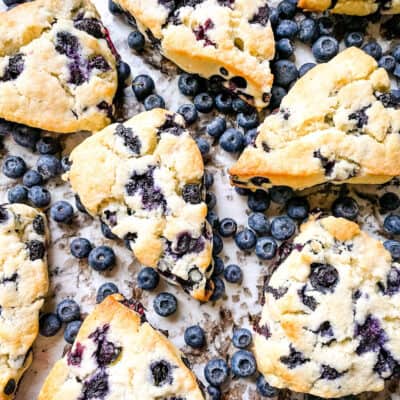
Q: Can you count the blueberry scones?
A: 8